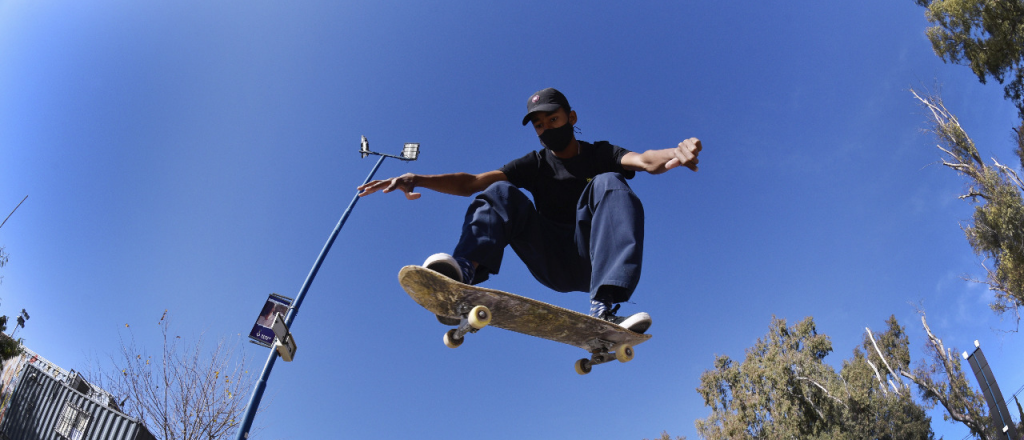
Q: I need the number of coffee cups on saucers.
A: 0